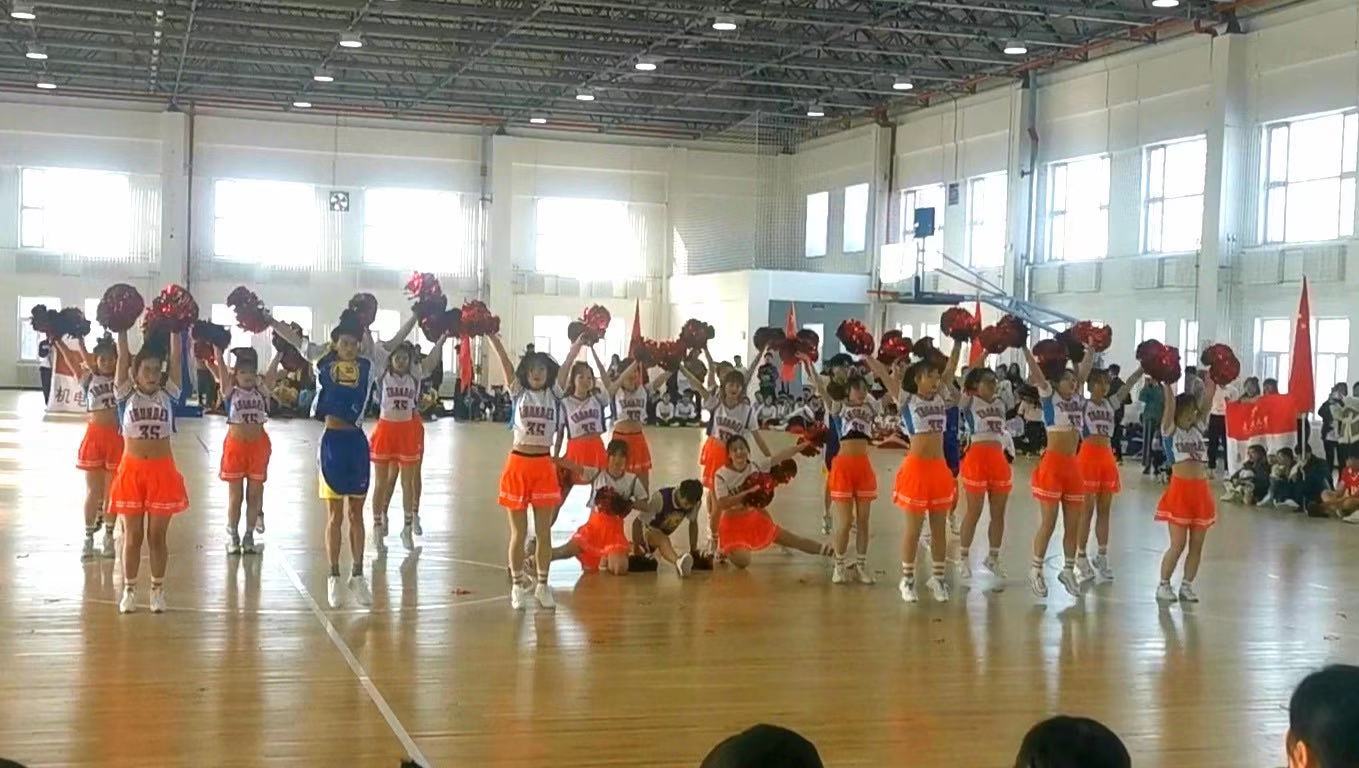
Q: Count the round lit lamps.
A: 14